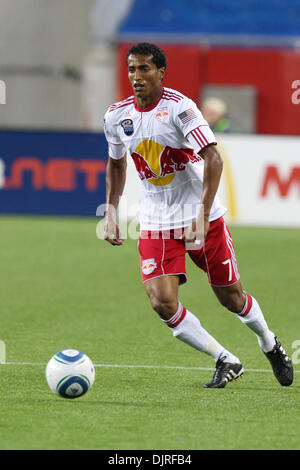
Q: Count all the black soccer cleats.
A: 2